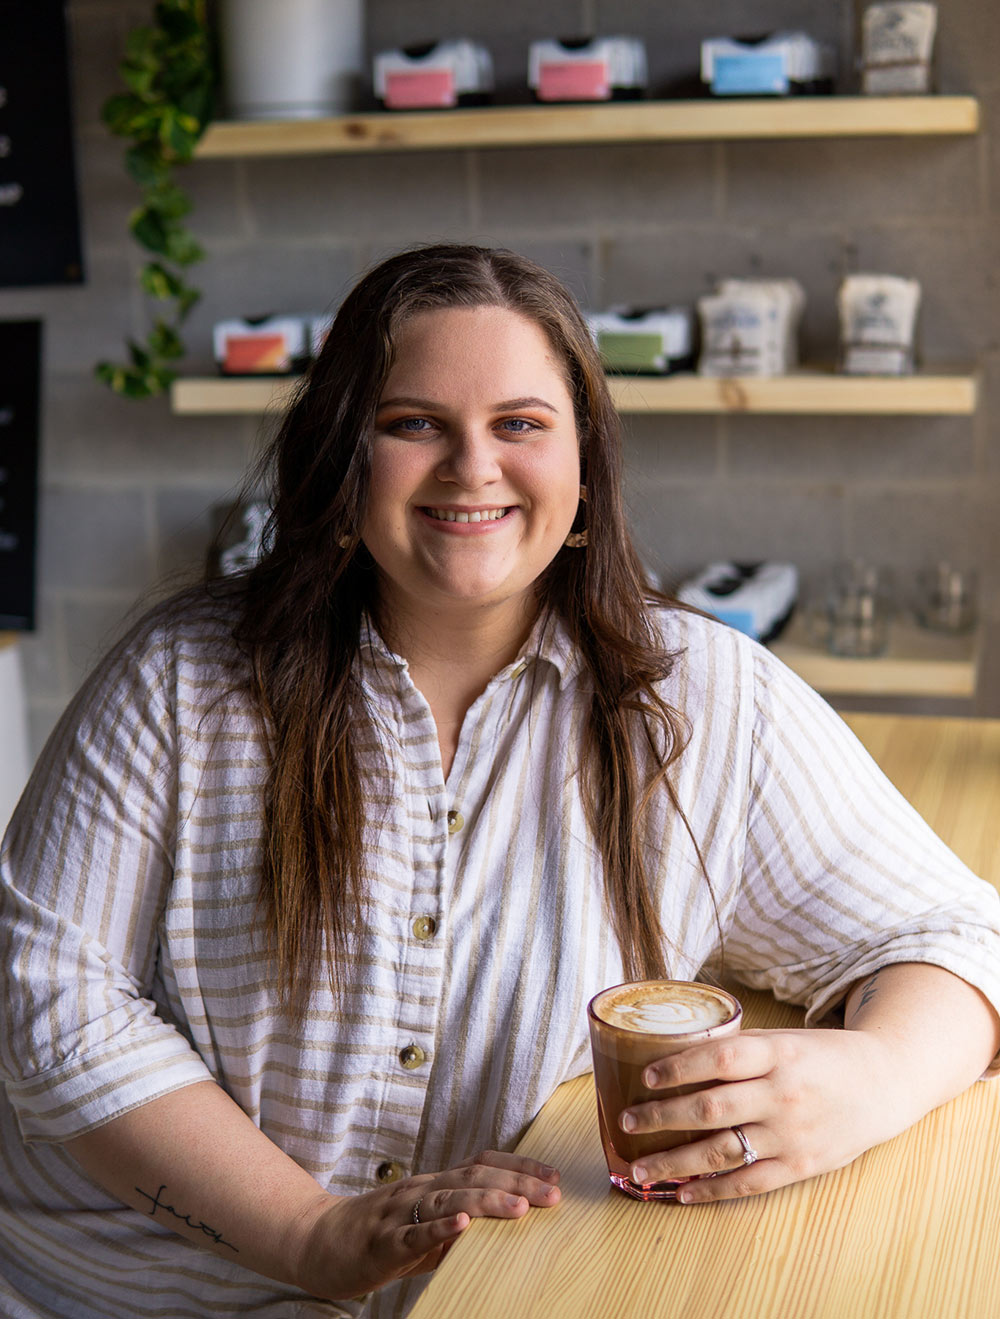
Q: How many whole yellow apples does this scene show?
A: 0